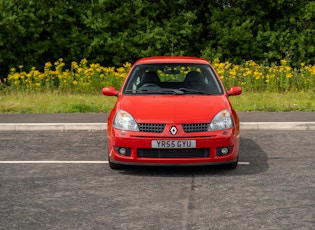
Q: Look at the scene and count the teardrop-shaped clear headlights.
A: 2